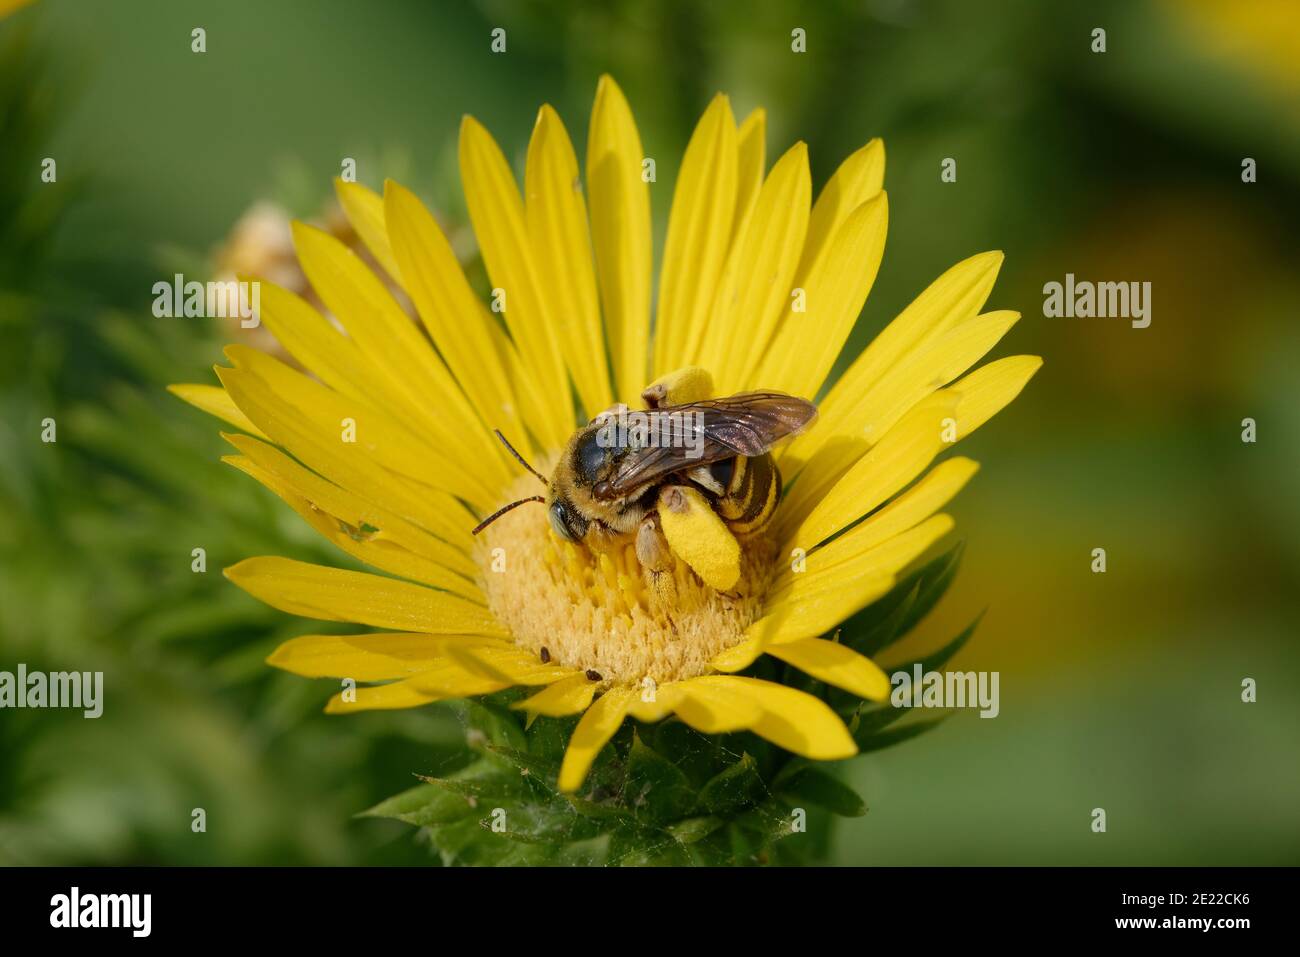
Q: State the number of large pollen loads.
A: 2